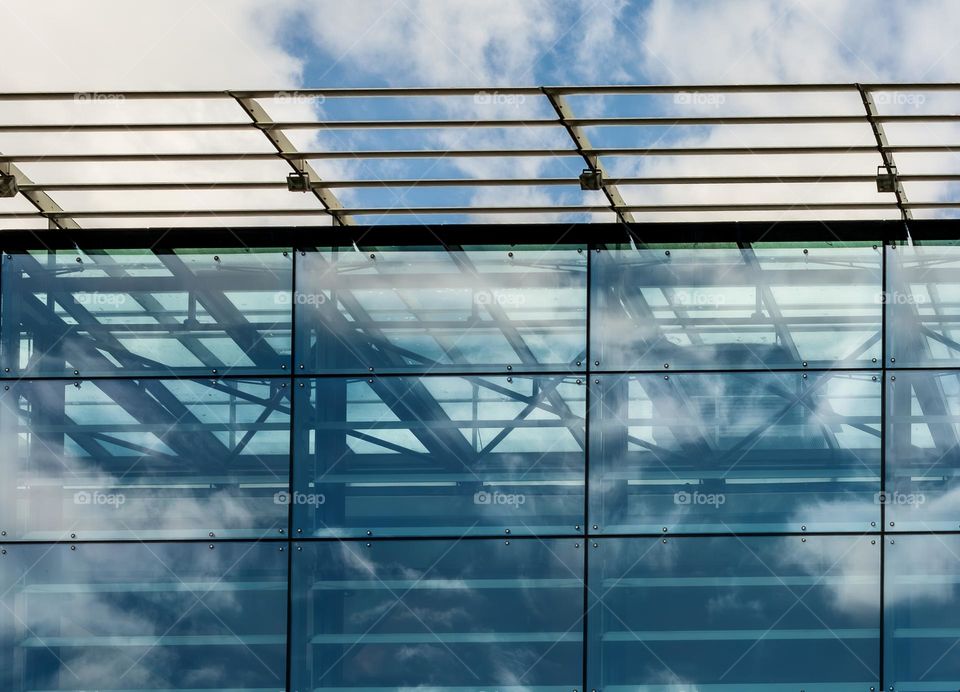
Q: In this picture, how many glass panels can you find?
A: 12